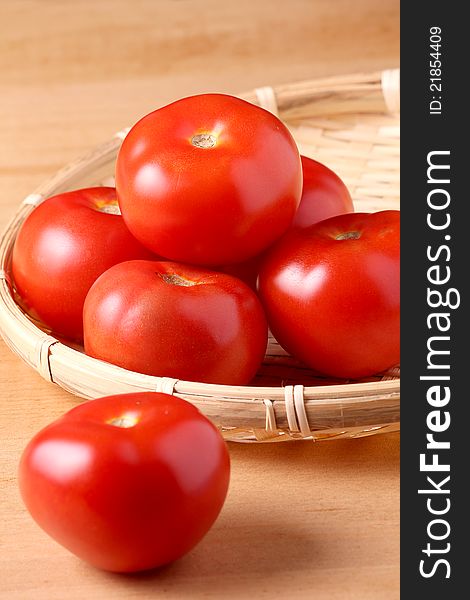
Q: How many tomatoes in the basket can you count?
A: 5